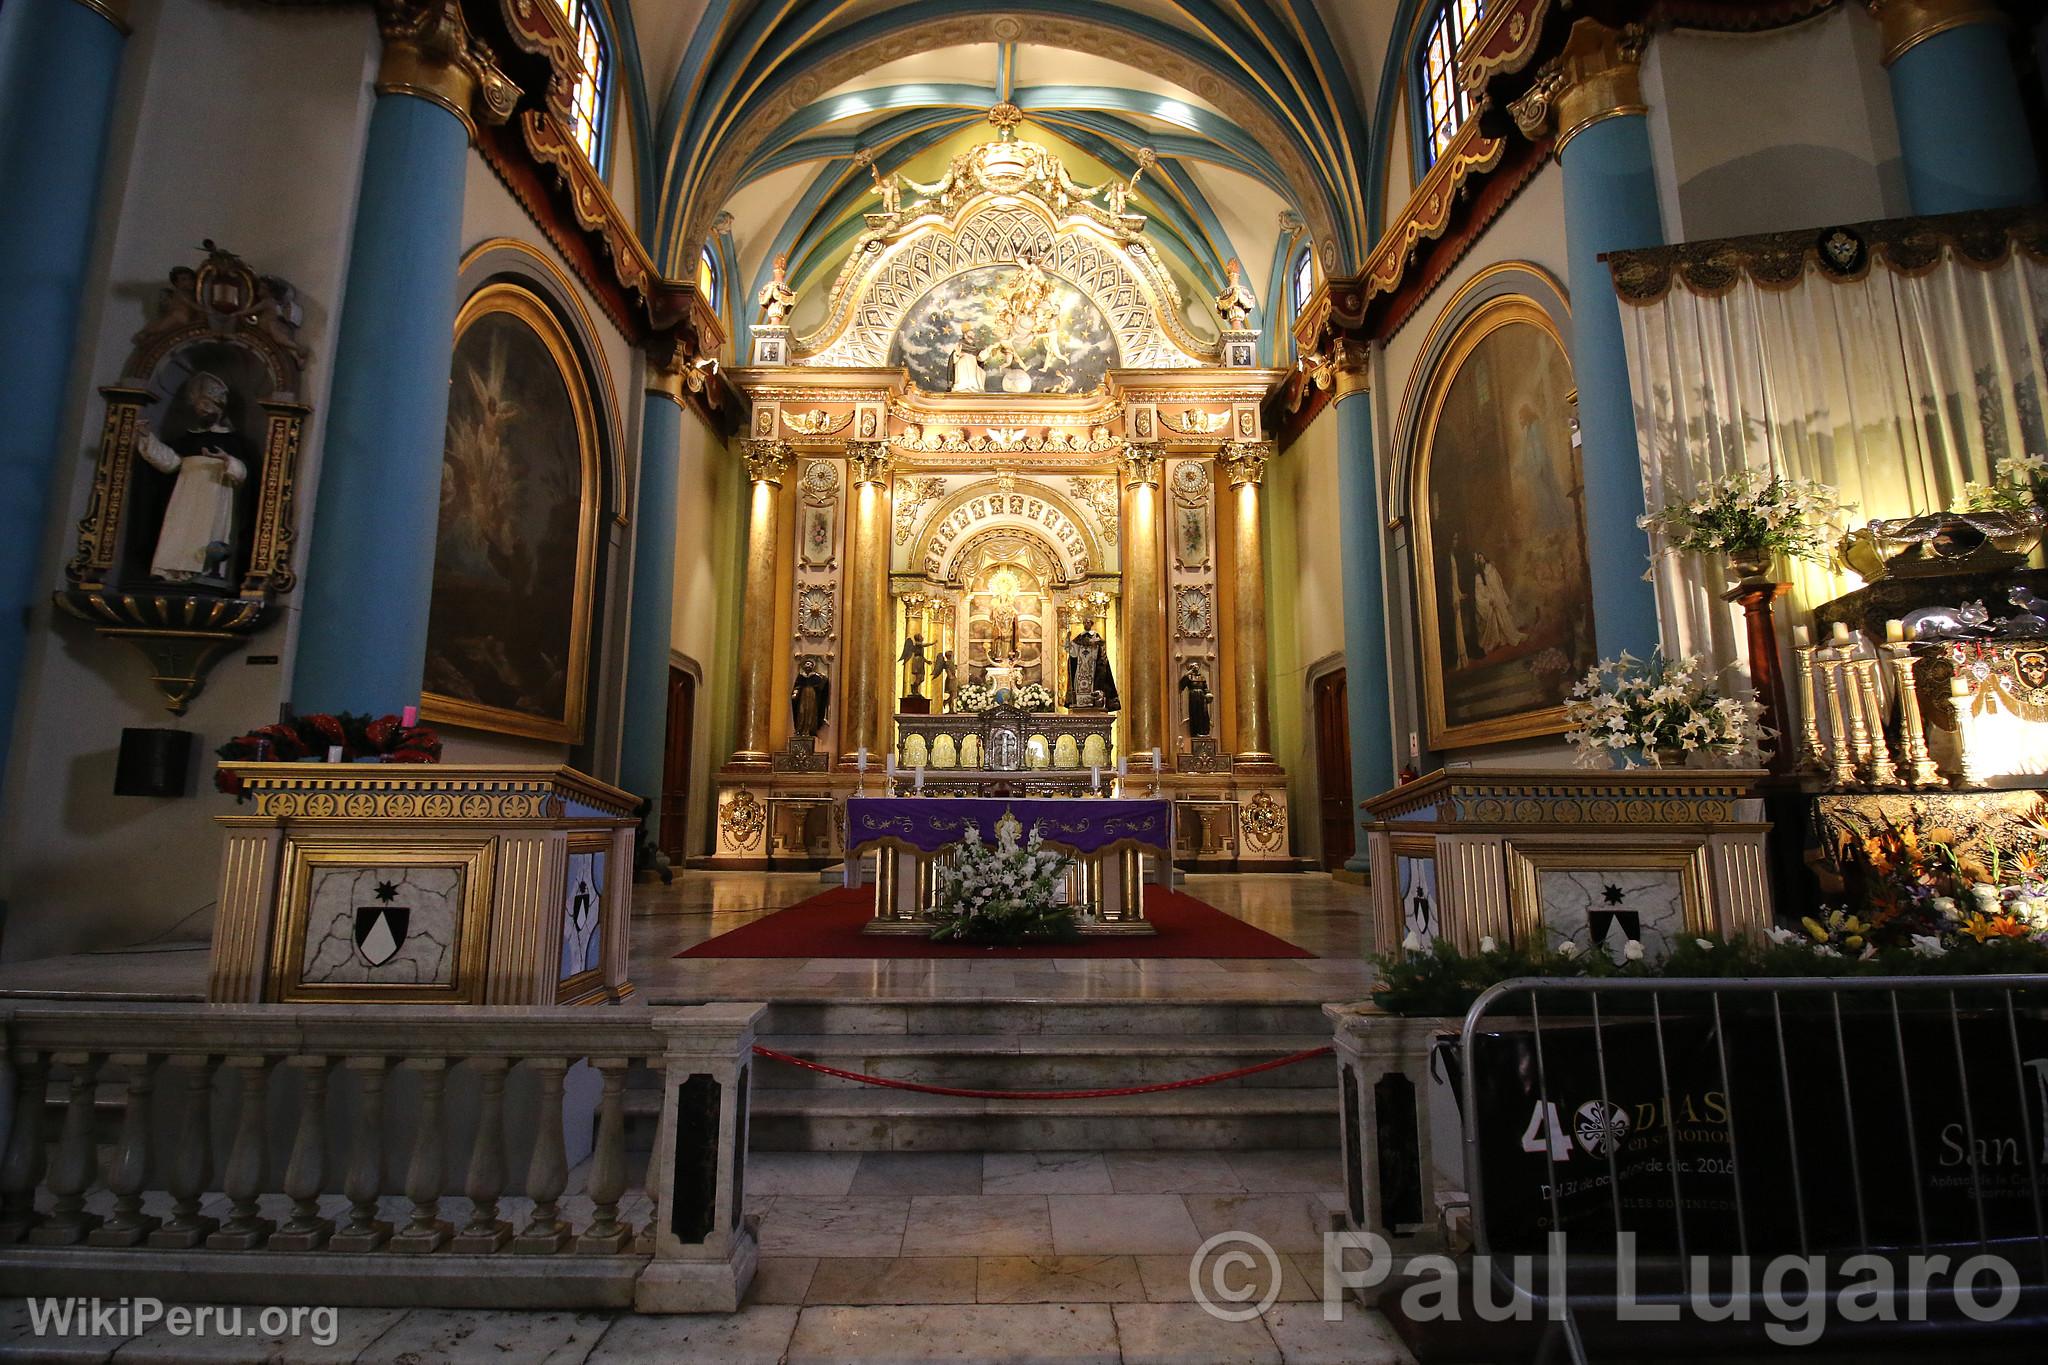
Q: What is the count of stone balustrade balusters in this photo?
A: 12